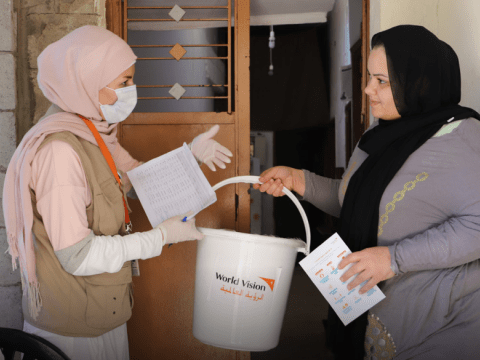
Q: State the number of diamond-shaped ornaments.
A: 3